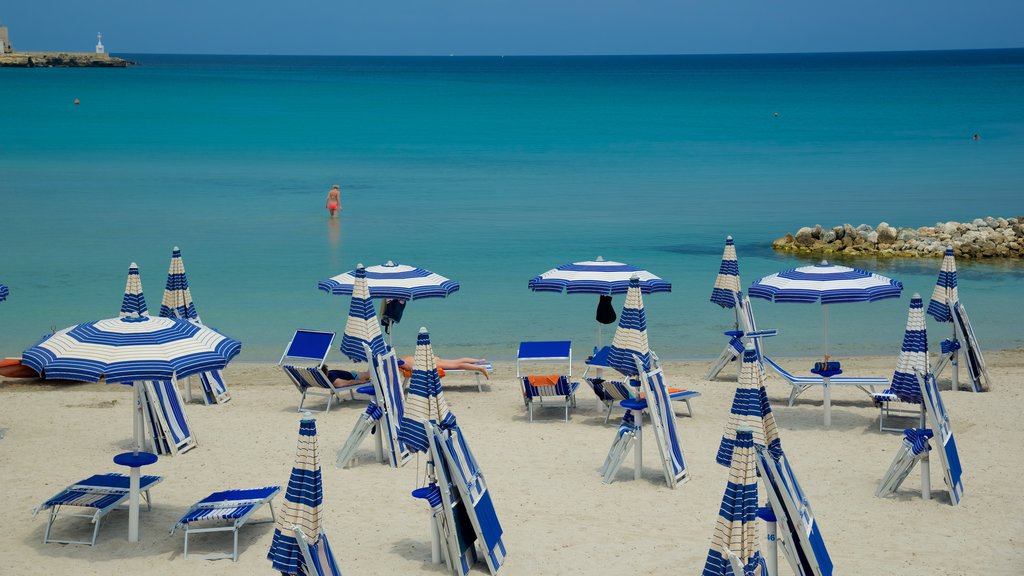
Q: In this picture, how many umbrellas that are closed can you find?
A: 11